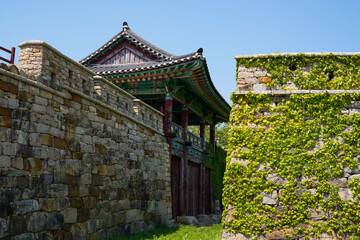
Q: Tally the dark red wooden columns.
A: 4